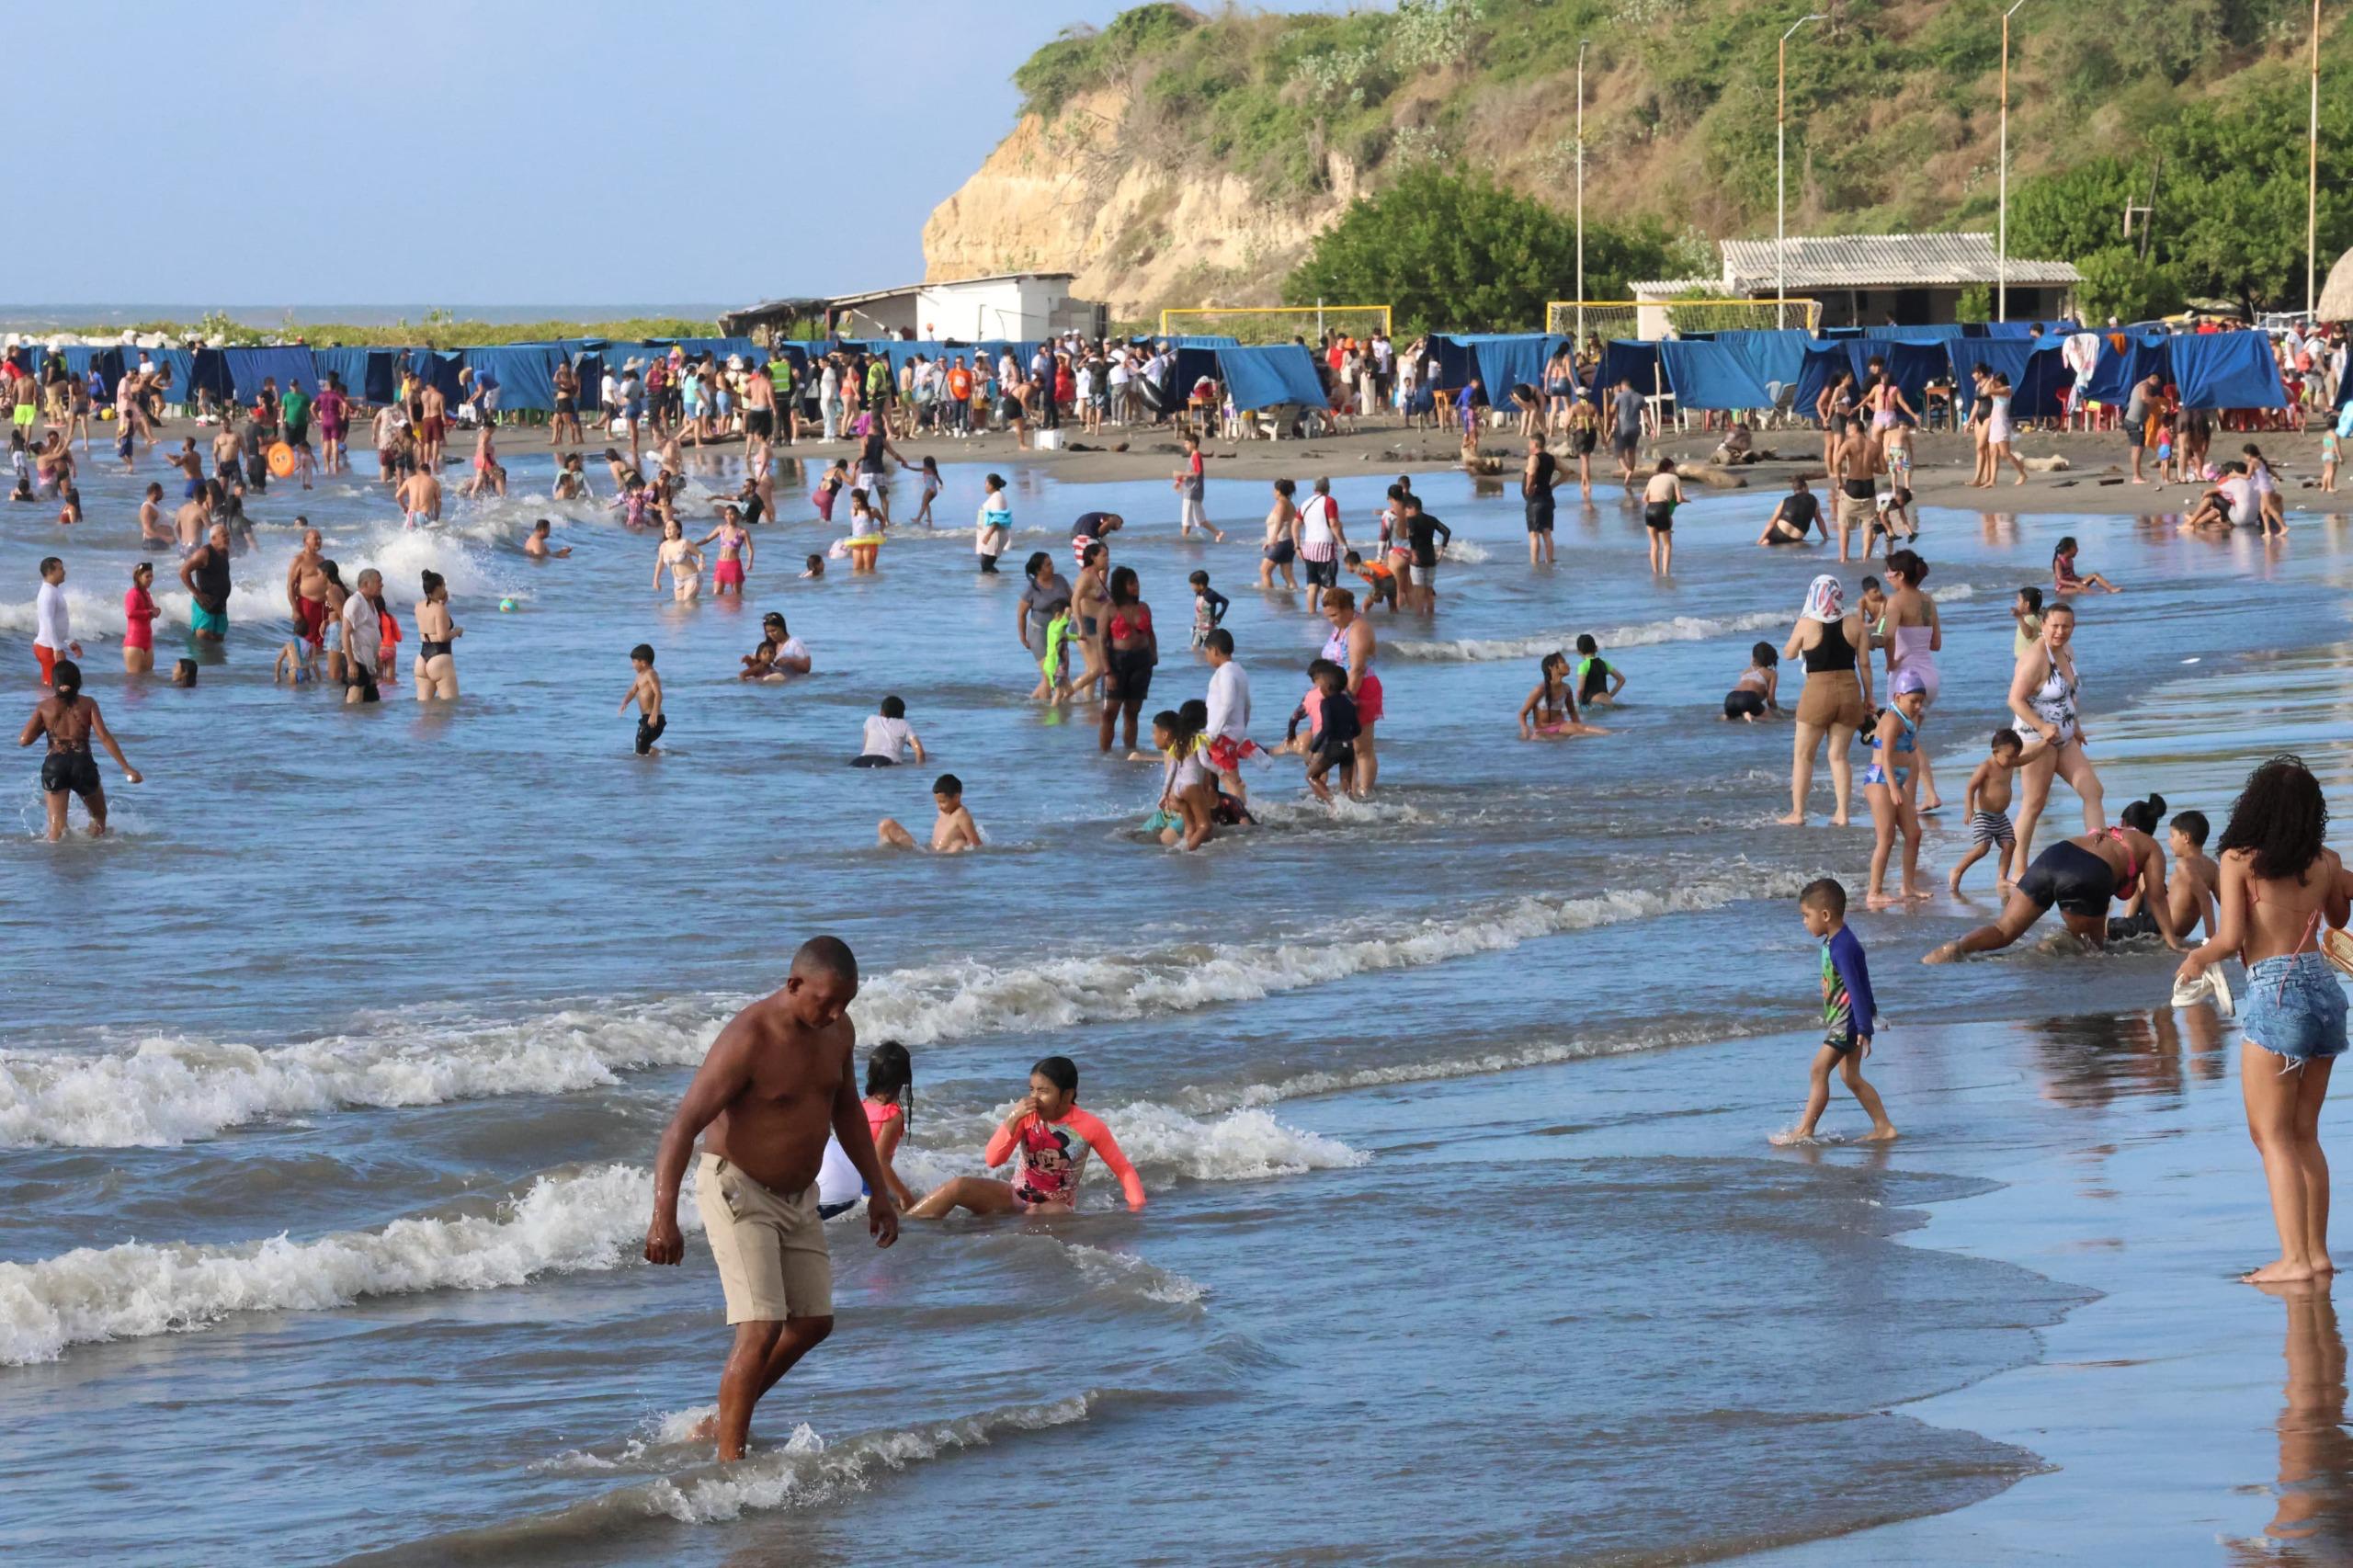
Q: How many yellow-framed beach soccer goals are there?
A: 2